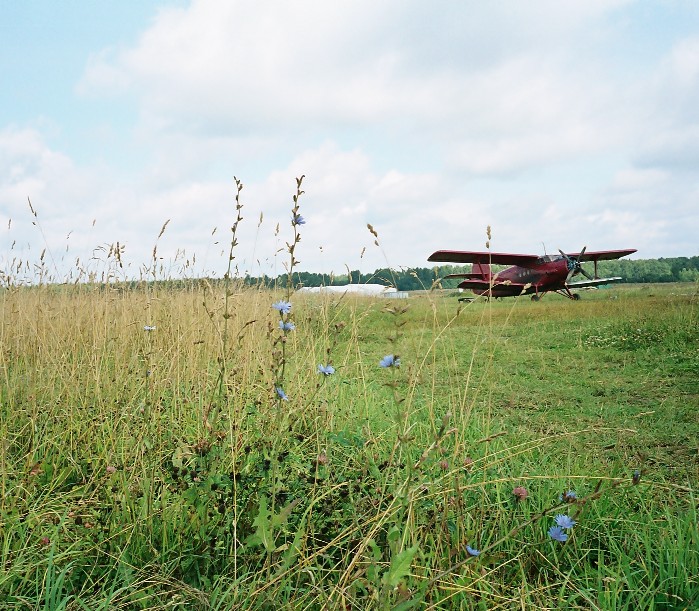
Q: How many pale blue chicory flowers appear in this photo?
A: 11